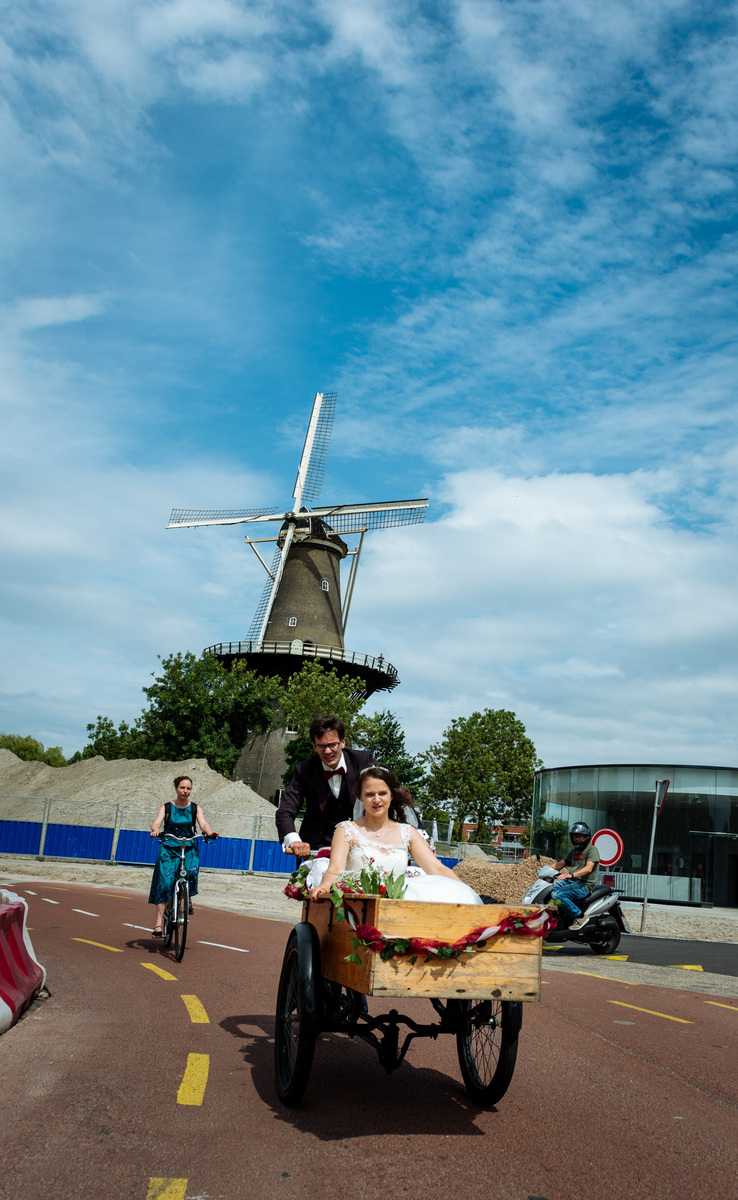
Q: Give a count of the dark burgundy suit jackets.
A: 1